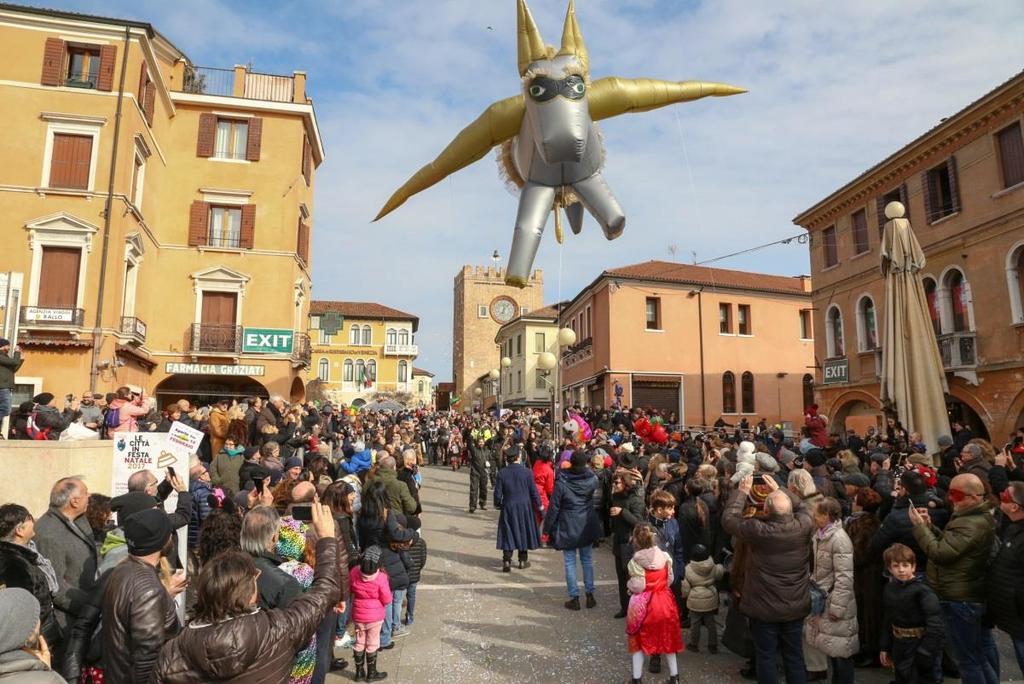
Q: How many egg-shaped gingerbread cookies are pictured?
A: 0